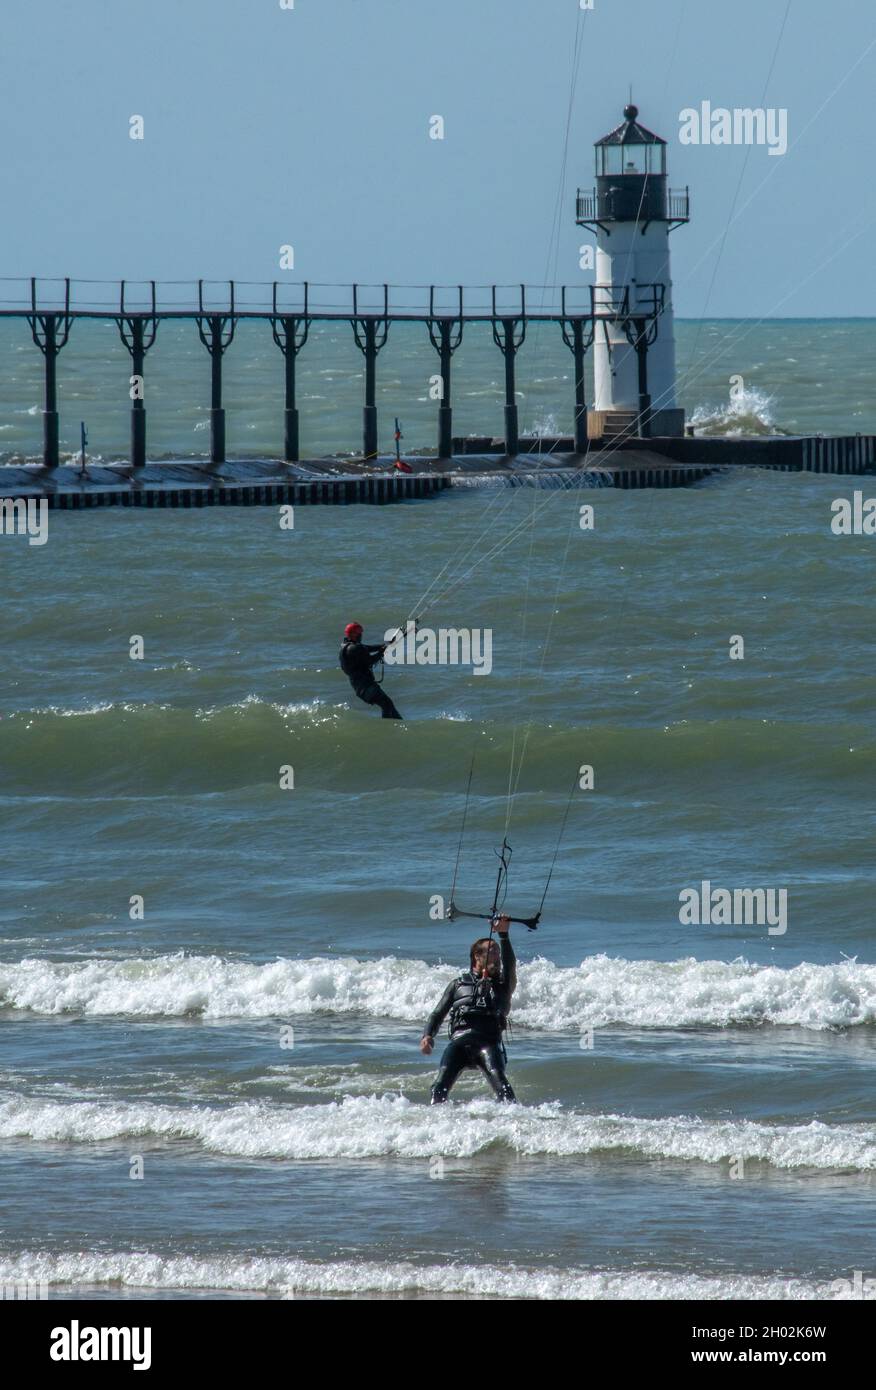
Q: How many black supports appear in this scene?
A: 9